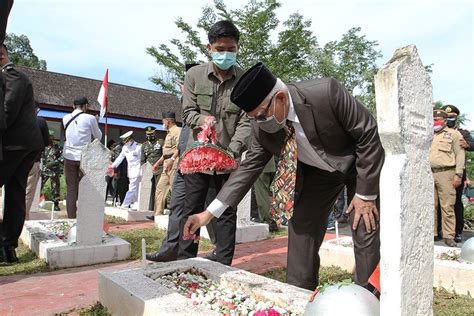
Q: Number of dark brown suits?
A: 1